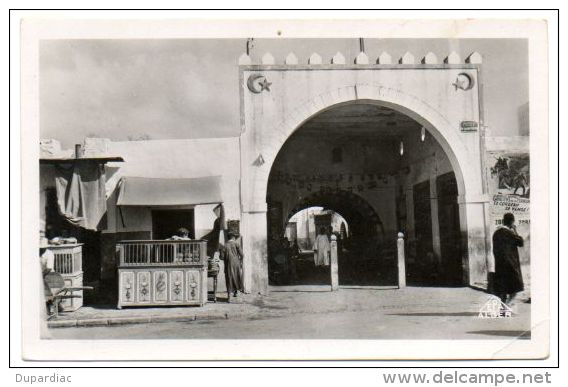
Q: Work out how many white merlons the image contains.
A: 11